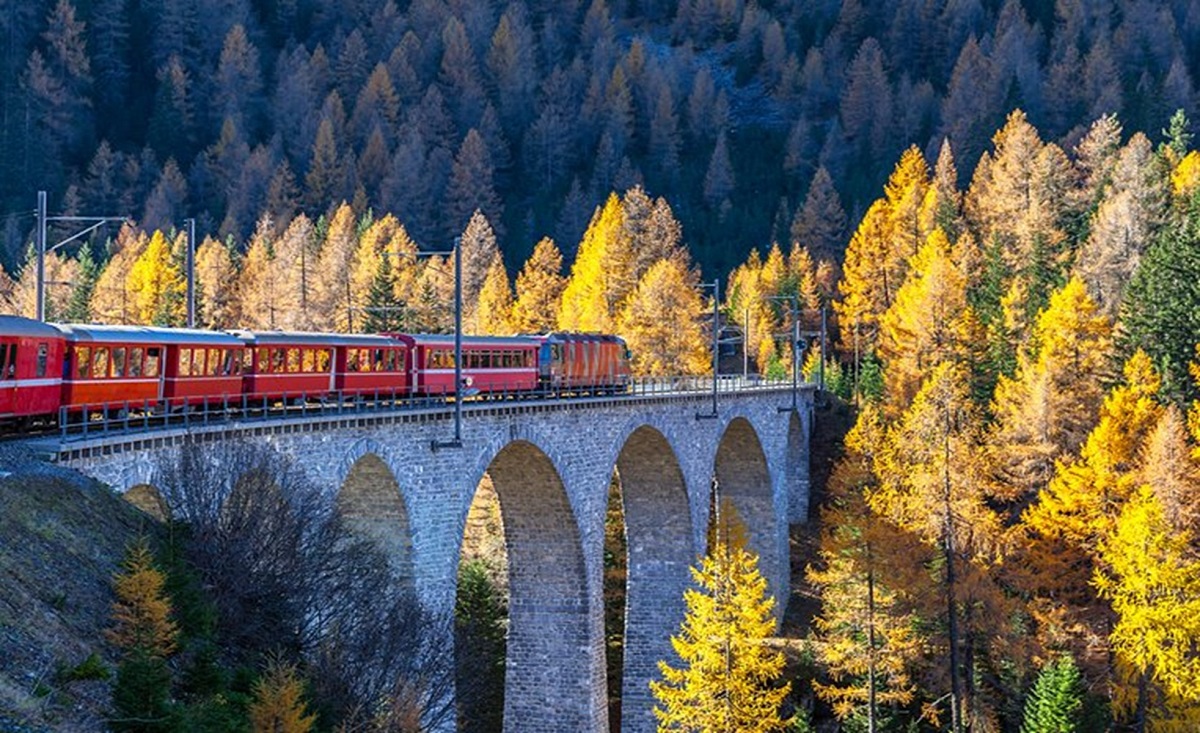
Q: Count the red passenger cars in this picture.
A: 4